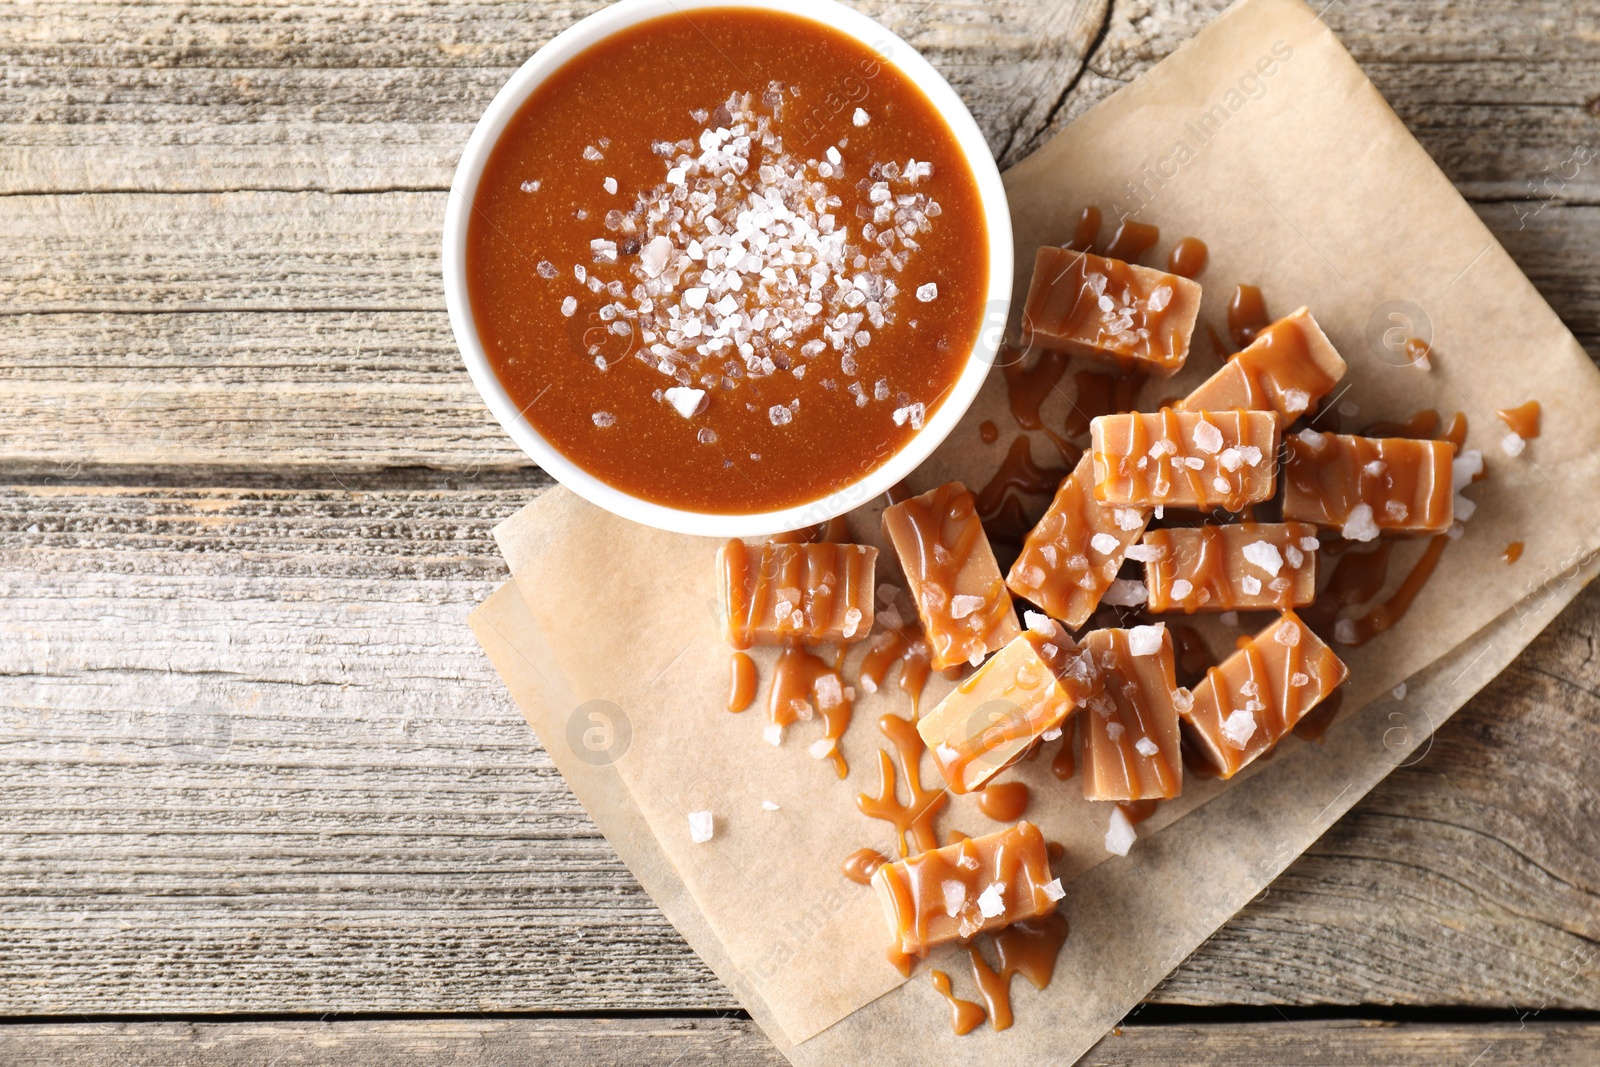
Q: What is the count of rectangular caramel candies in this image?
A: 12